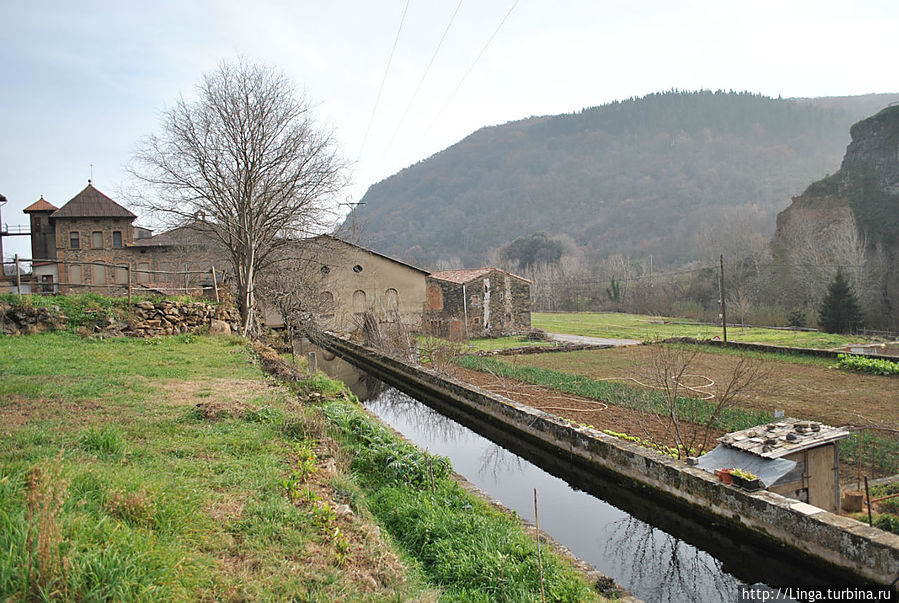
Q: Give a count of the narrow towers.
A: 1